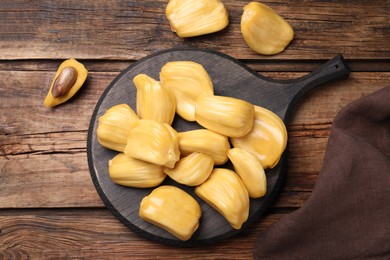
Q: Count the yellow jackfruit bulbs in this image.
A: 15